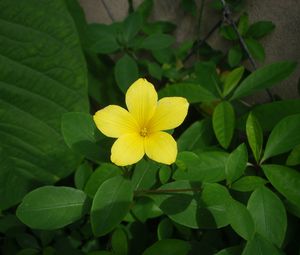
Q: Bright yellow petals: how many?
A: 5